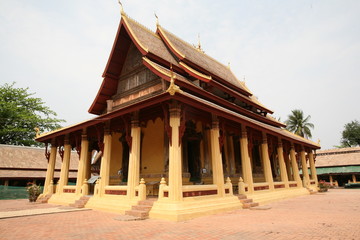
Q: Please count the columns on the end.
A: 6